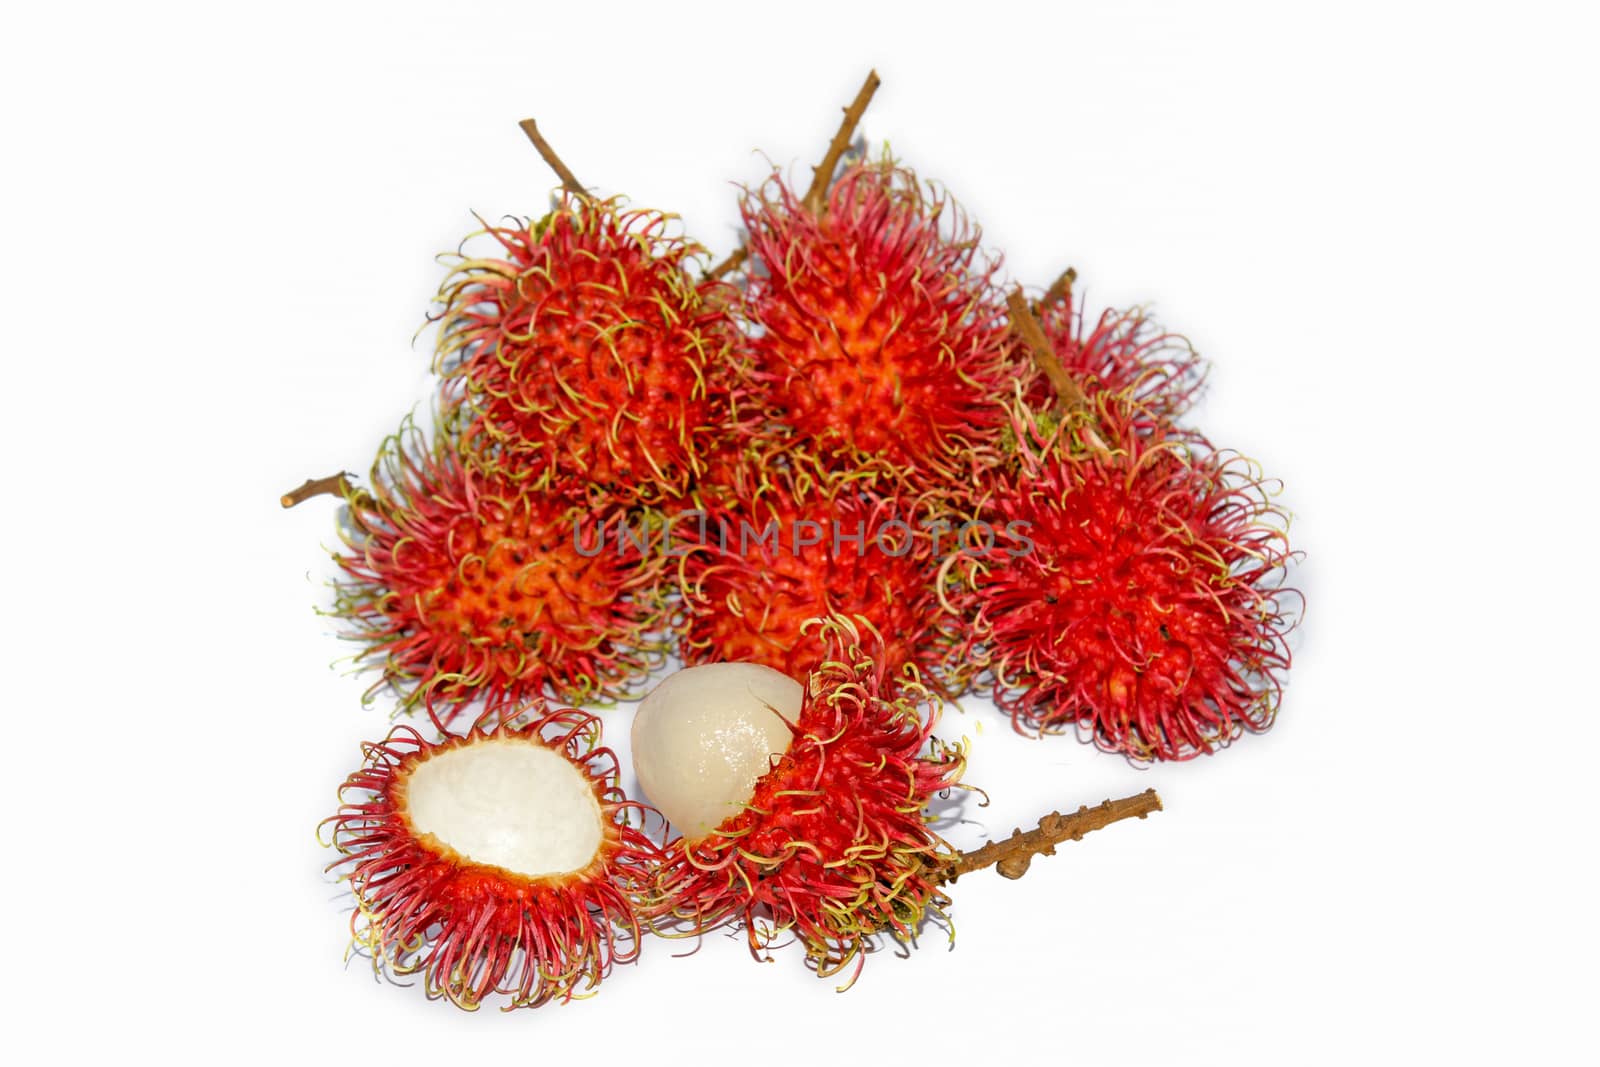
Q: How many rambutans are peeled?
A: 1